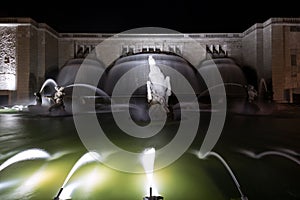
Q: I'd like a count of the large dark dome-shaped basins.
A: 3